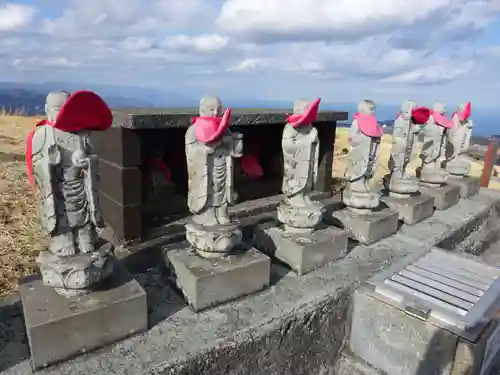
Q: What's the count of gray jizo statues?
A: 7